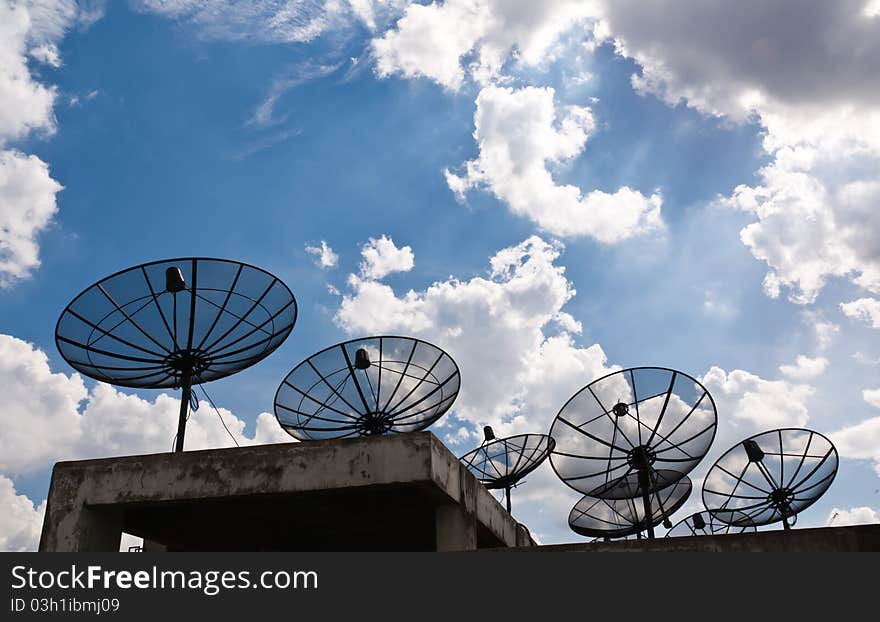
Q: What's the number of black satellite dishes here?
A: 7